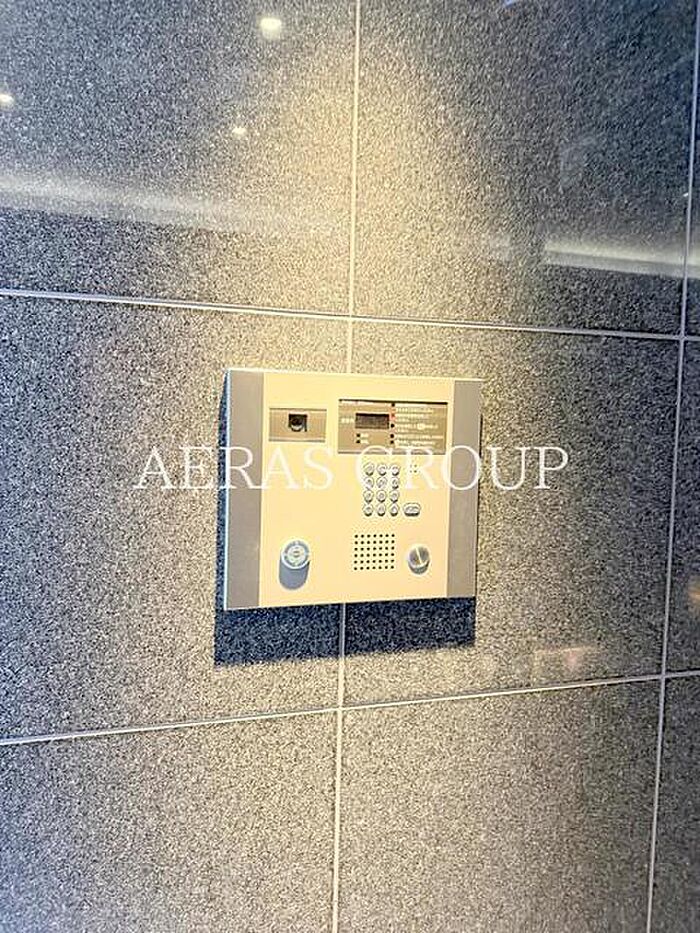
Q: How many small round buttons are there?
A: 12